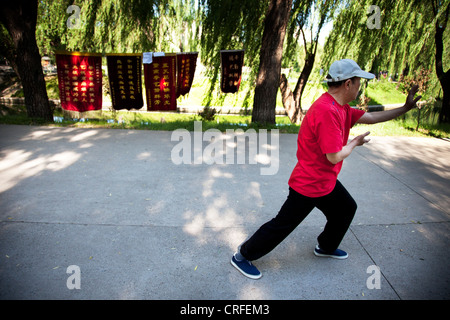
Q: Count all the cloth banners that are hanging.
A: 5